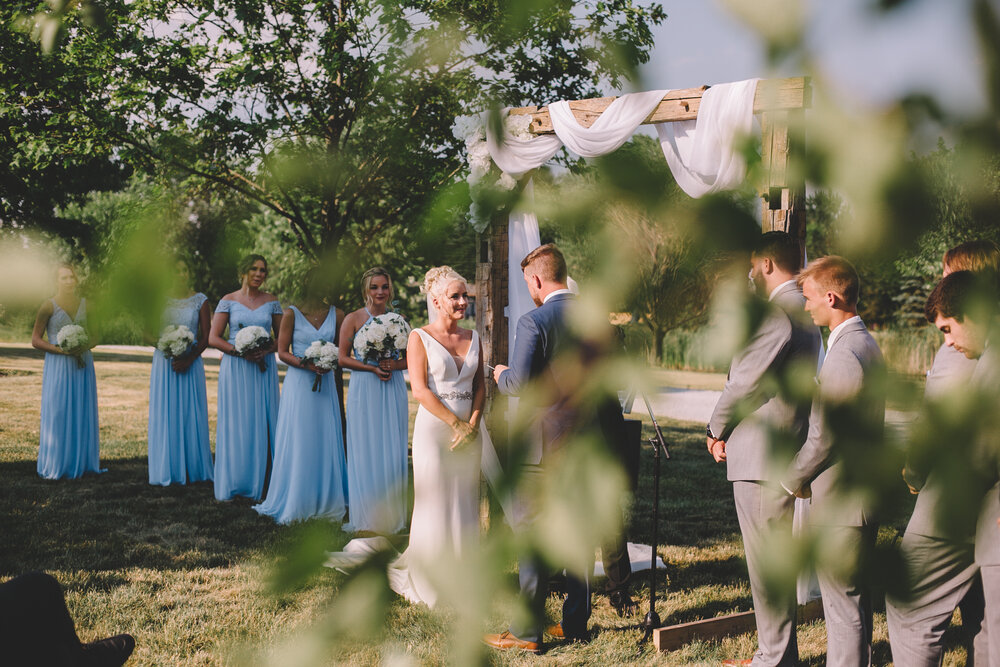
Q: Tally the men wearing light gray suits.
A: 4